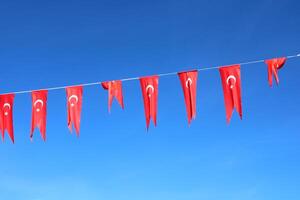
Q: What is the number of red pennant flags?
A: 8